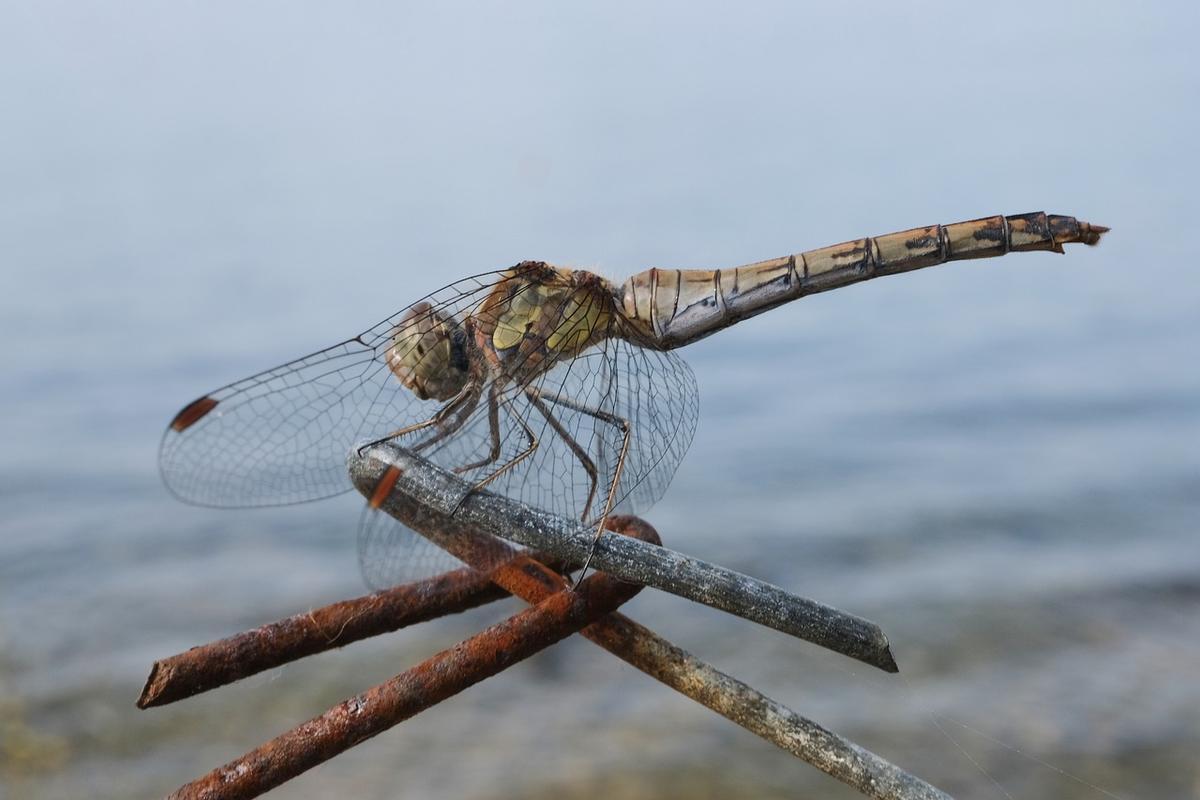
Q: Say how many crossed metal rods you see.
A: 4